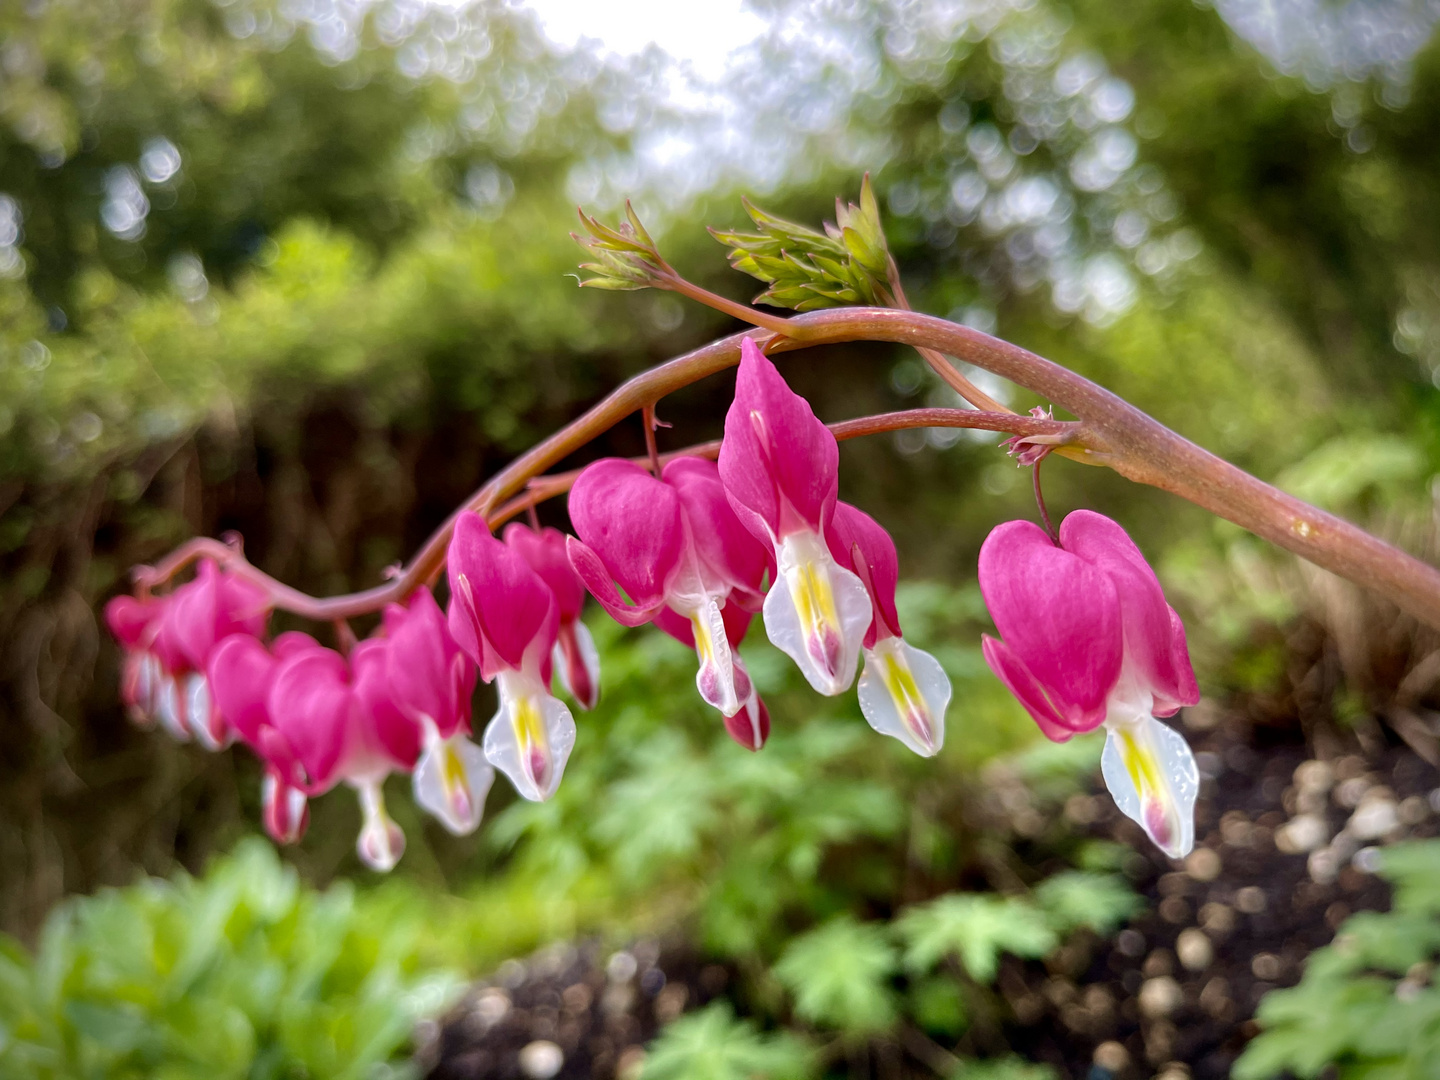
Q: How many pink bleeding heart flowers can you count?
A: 13